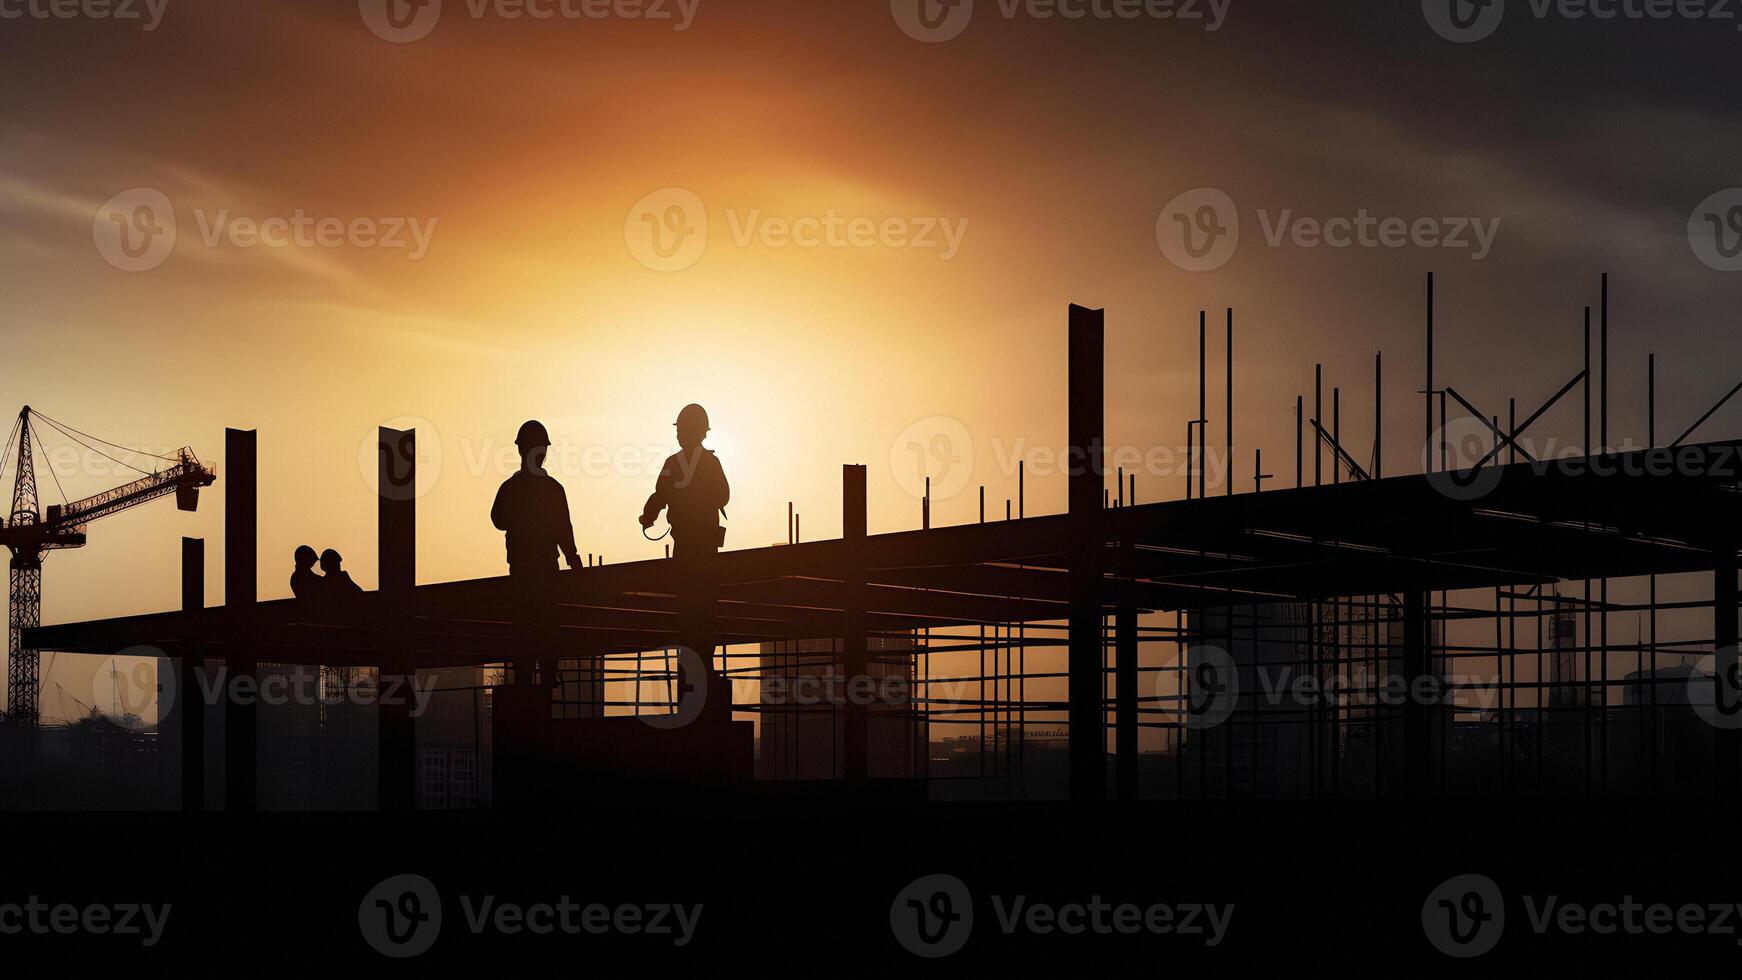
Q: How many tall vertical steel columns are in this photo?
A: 5